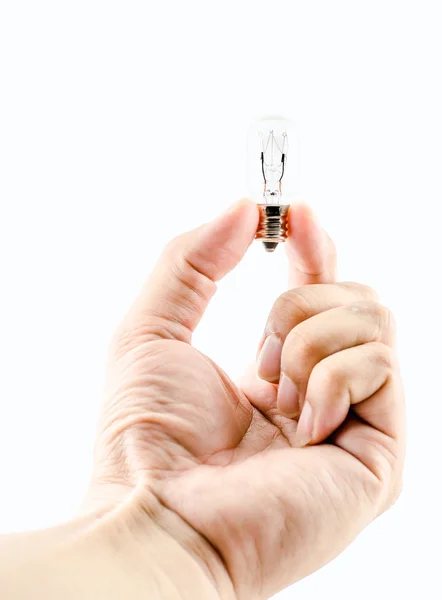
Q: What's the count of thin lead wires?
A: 2